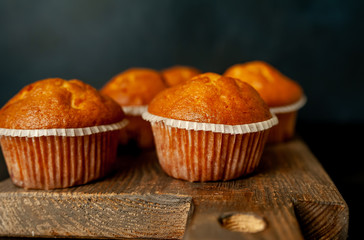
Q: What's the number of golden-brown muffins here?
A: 5